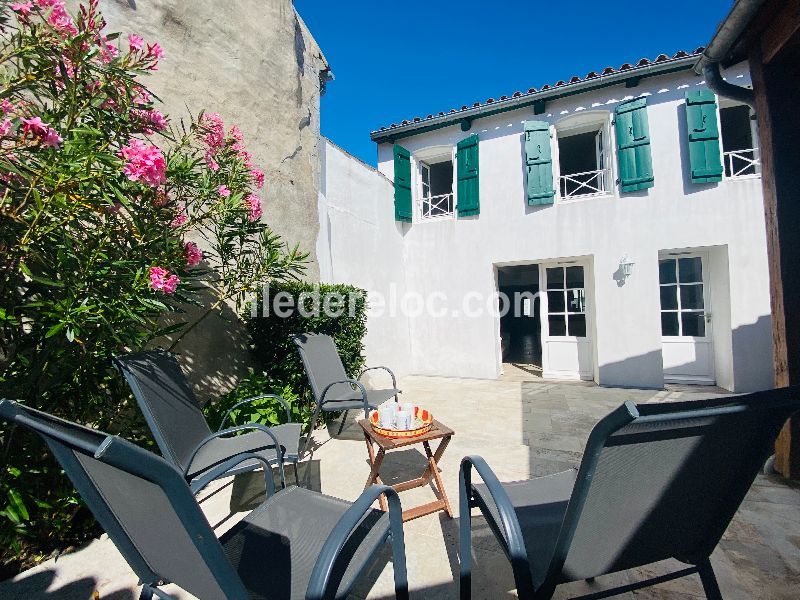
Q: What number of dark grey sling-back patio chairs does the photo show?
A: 4